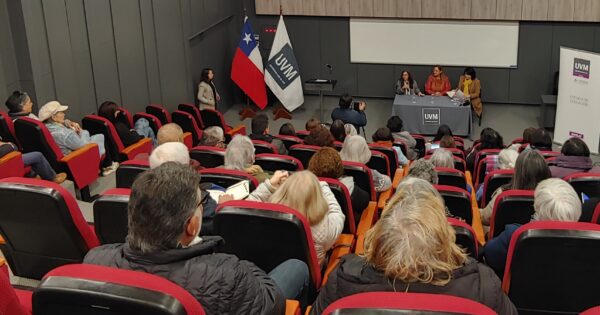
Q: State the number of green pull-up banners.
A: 0